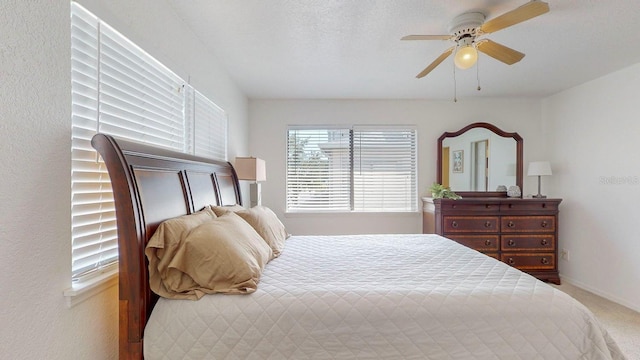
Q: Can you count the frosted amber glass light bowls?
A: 1